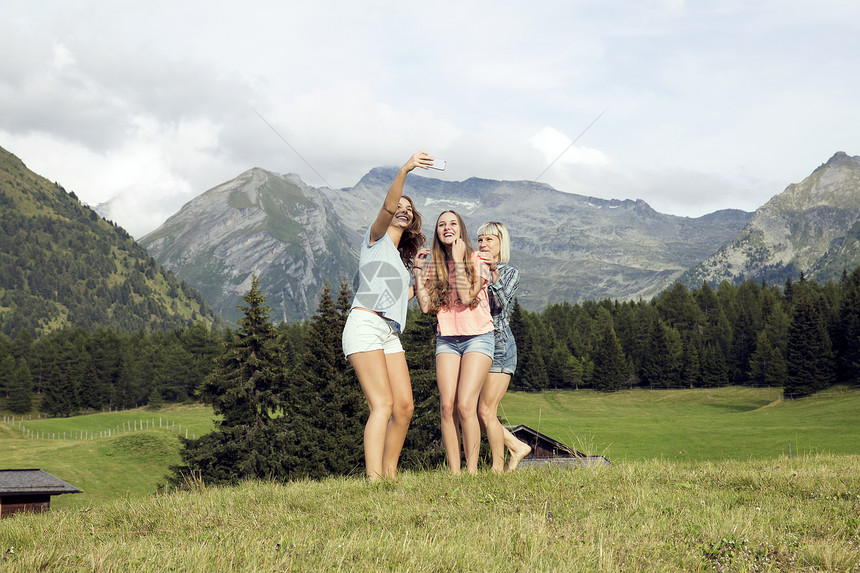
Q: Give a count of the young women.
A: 3